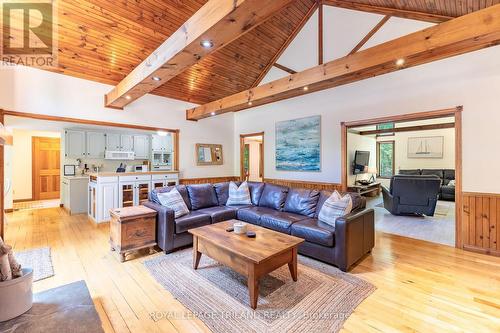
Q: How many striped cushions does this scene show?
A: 3